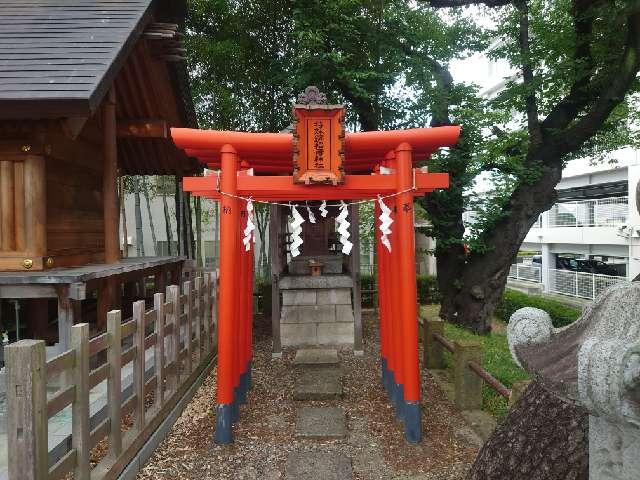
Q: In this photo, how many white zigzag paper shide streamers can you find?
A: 6